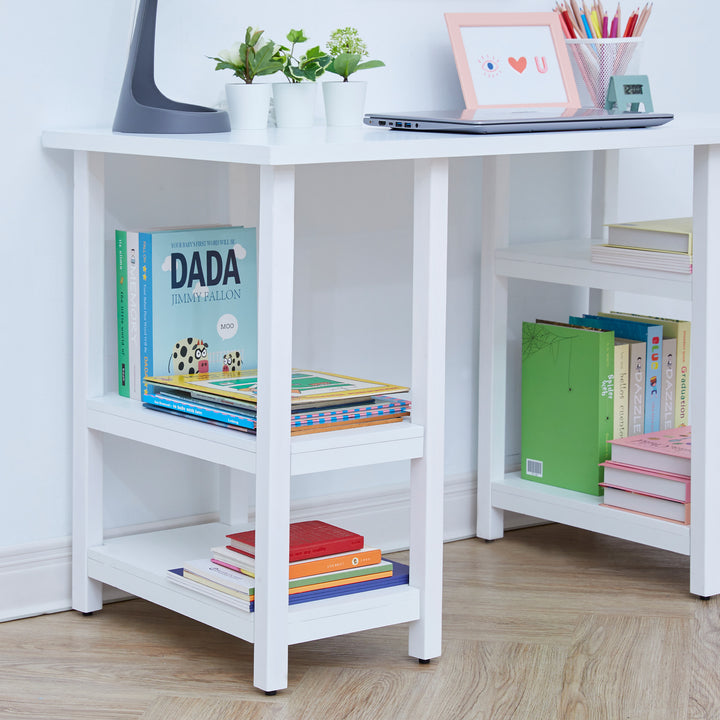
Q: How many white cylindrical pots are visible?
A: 3